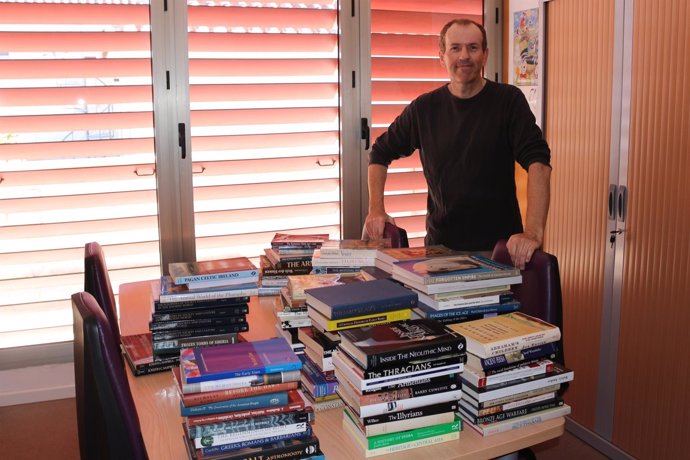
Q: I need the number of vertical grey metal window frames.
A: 3